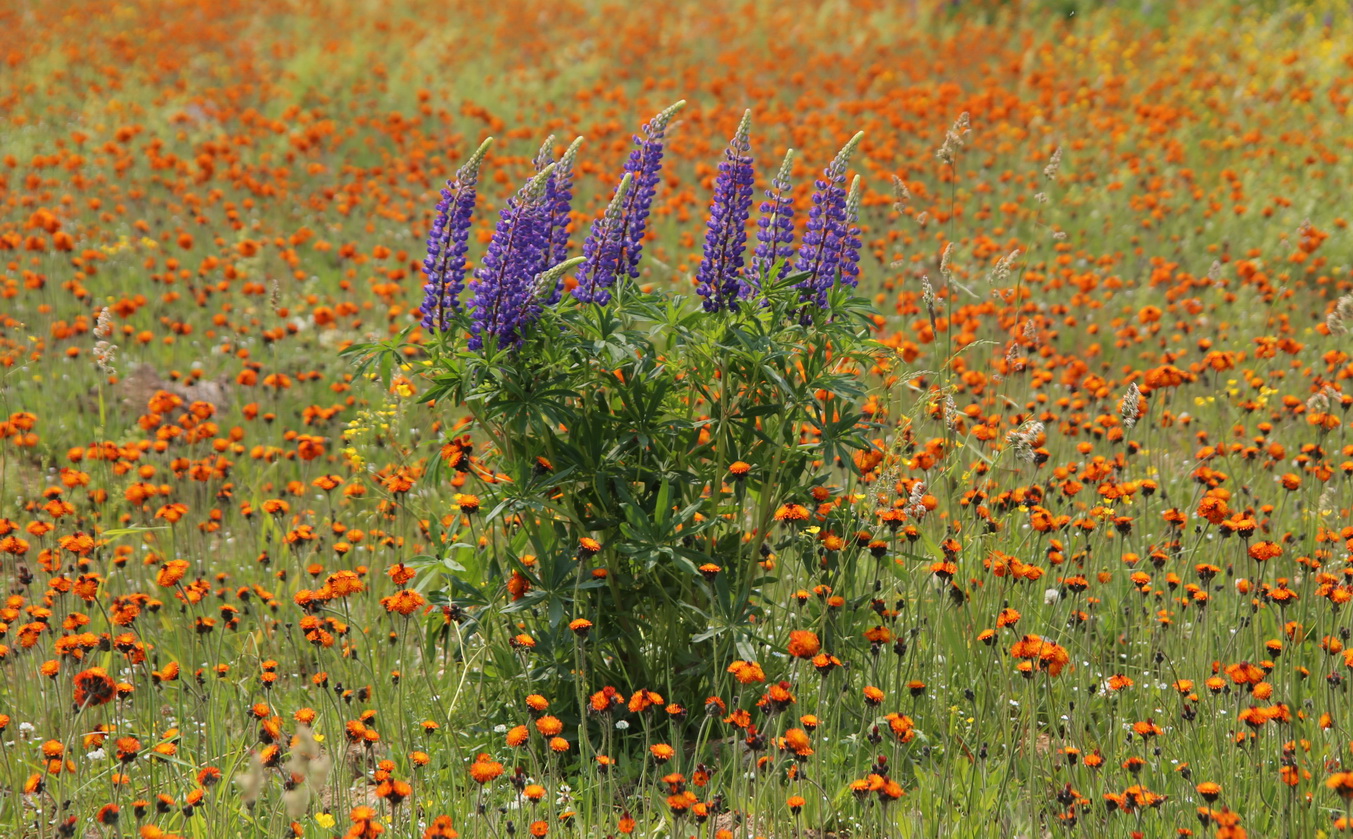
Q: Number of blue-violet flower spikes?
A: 11